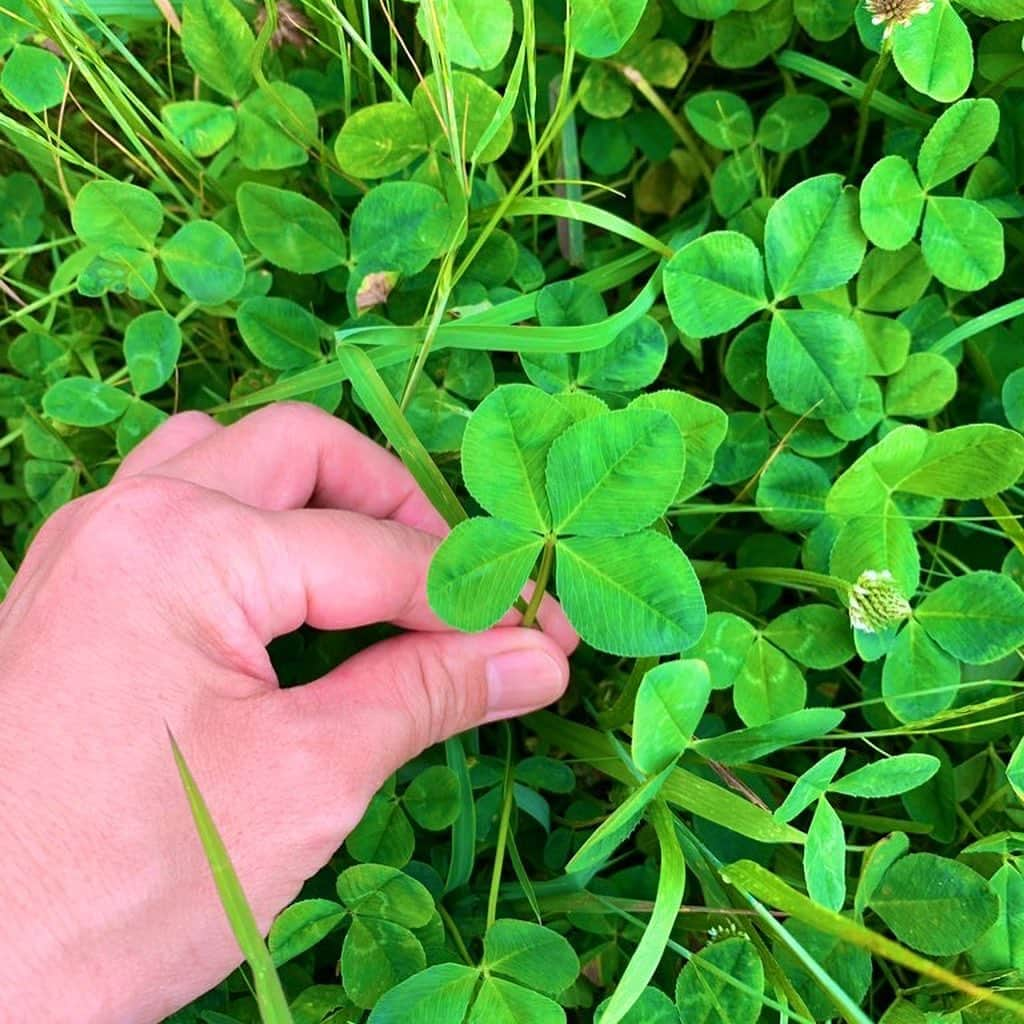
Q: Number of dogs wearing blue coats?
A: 0